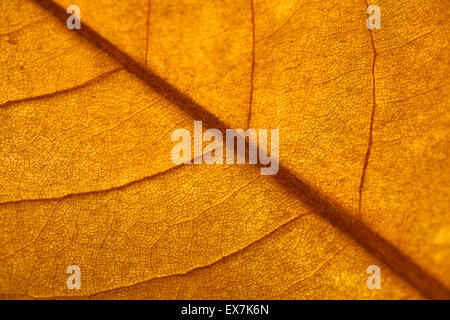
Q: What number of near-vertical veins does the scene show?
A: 3